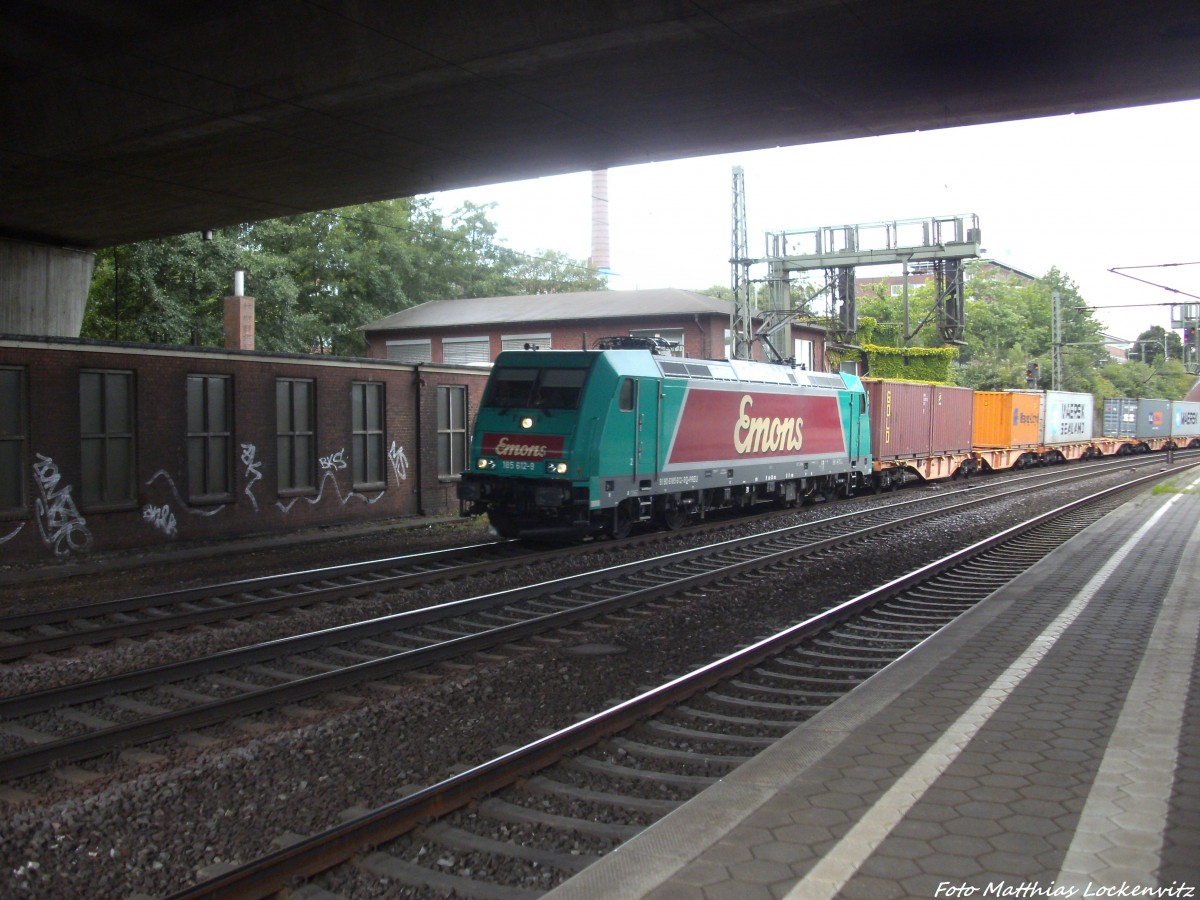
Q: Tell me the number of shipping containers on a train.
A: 6